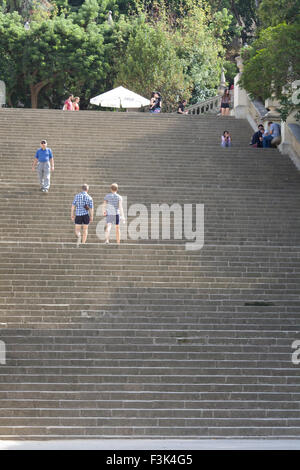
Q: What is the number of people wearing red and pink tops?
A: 2